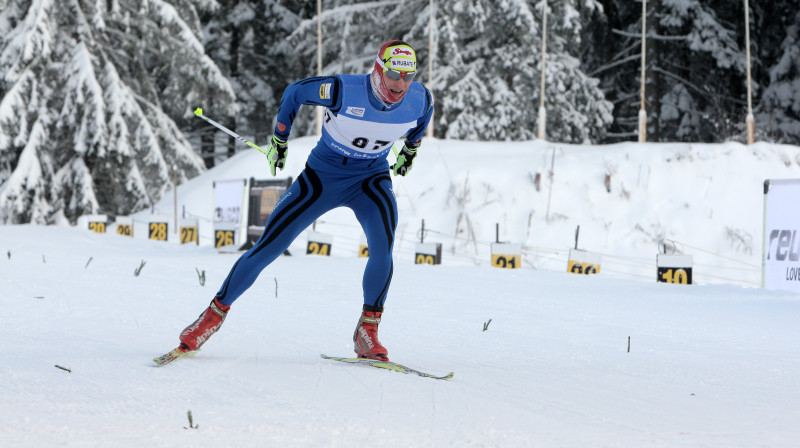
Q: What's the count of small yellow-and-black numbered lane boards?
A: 11